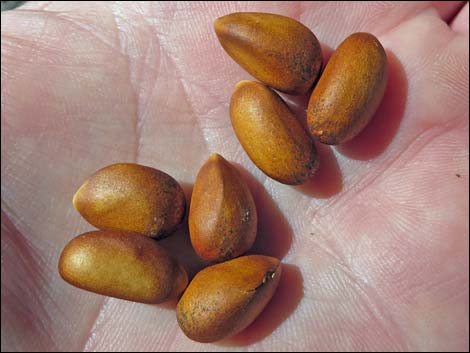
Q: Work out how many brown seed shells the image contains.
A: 7